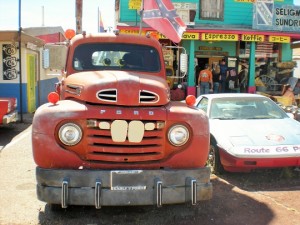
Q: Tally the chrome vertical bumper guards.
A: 4